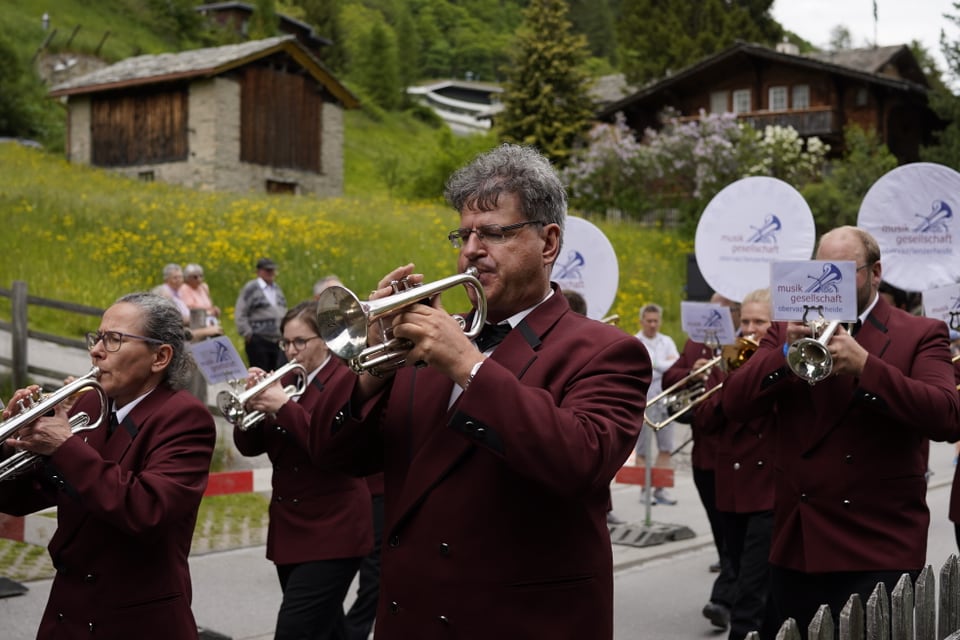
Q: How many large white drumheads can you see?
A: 3